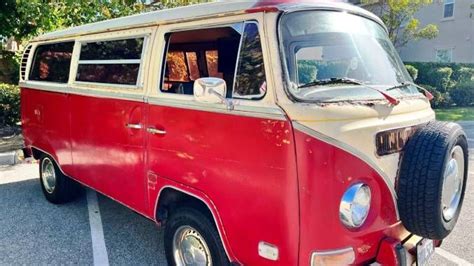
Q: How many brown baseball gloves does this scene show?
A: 0